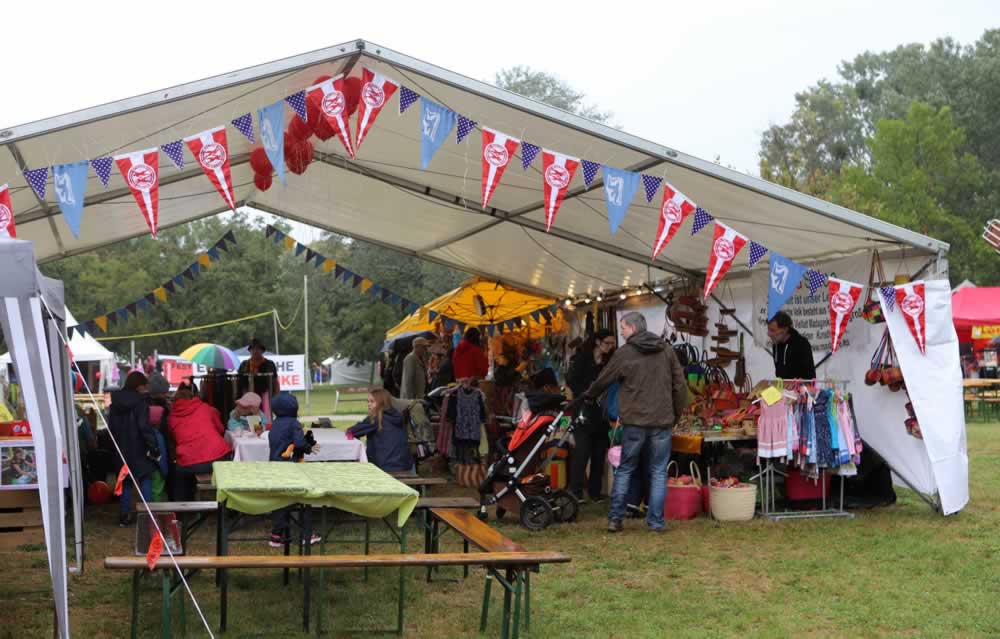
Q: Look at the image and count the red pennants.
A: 11